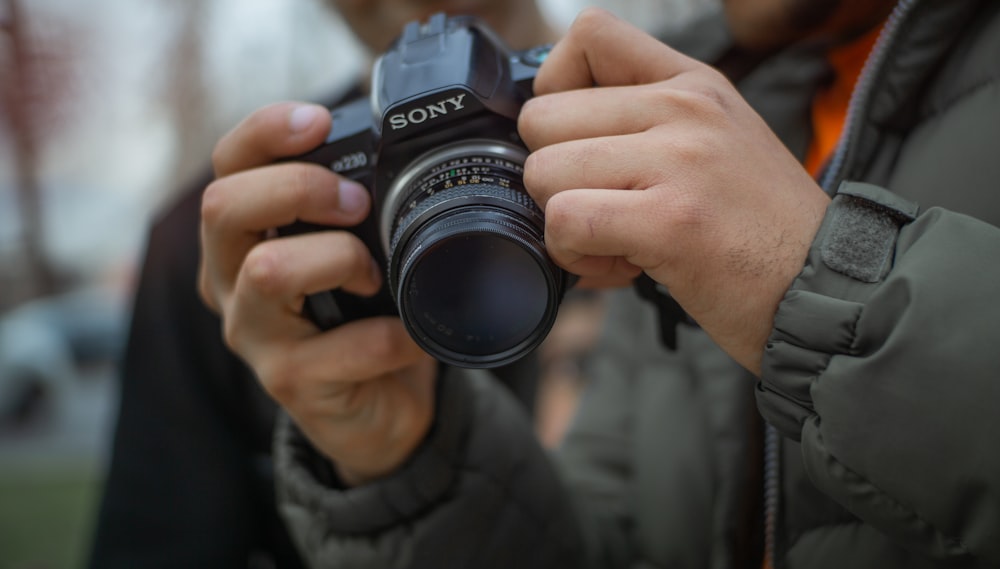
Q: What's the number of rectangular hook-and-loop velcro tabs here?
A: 1